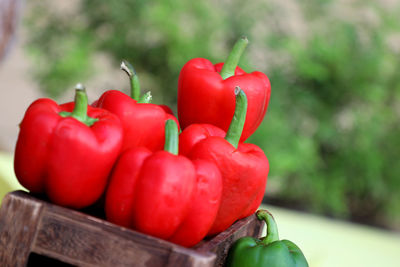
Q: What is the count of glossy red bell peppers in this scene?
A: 5